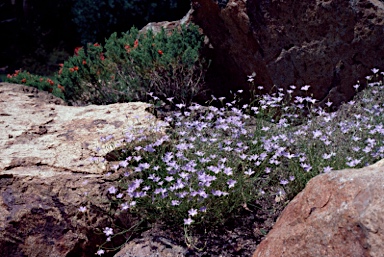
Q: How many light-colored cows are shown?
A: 0